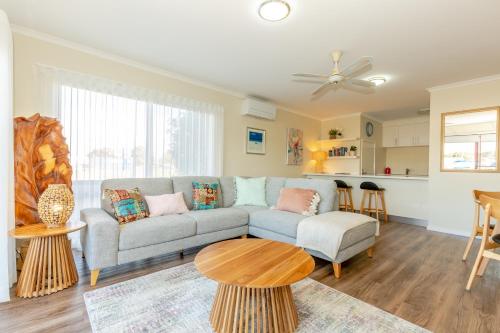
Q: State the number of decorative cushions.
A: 5